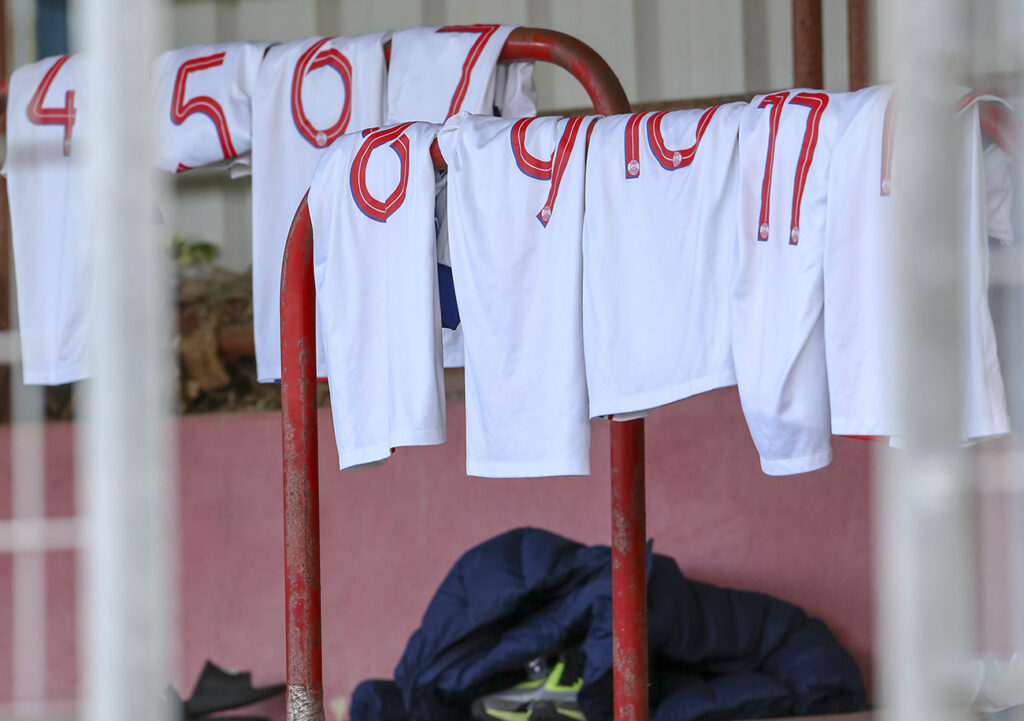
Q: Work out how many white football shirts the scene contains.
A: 9